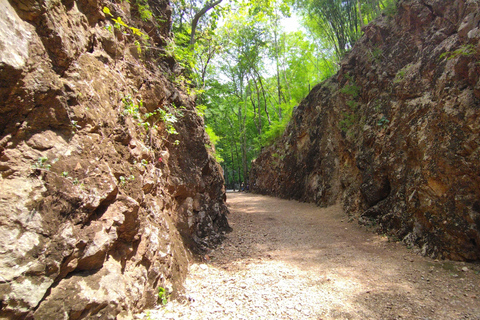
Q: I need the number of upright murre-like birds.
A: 0